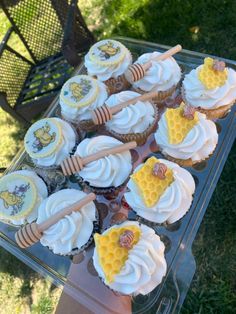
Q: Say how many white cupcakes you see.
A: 12